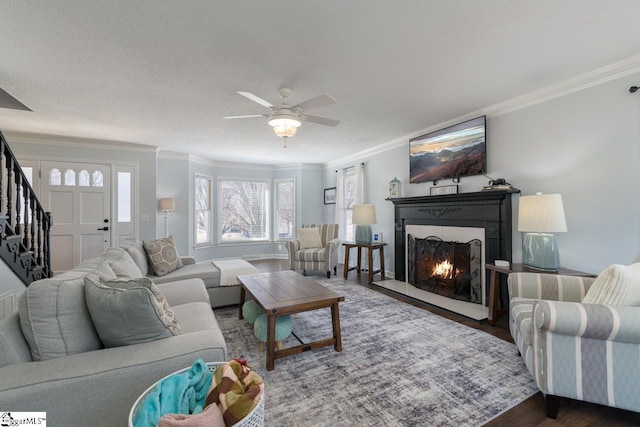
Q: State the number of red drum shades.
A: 0